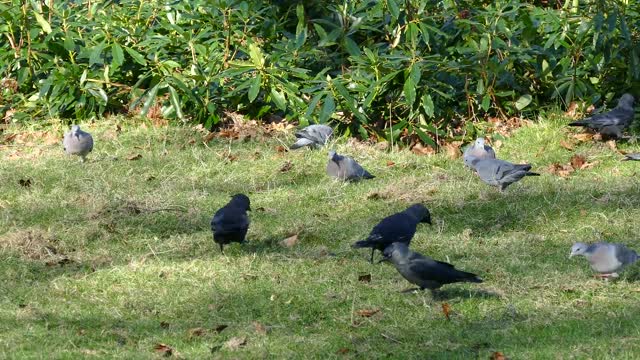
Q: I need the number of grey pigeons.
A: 6